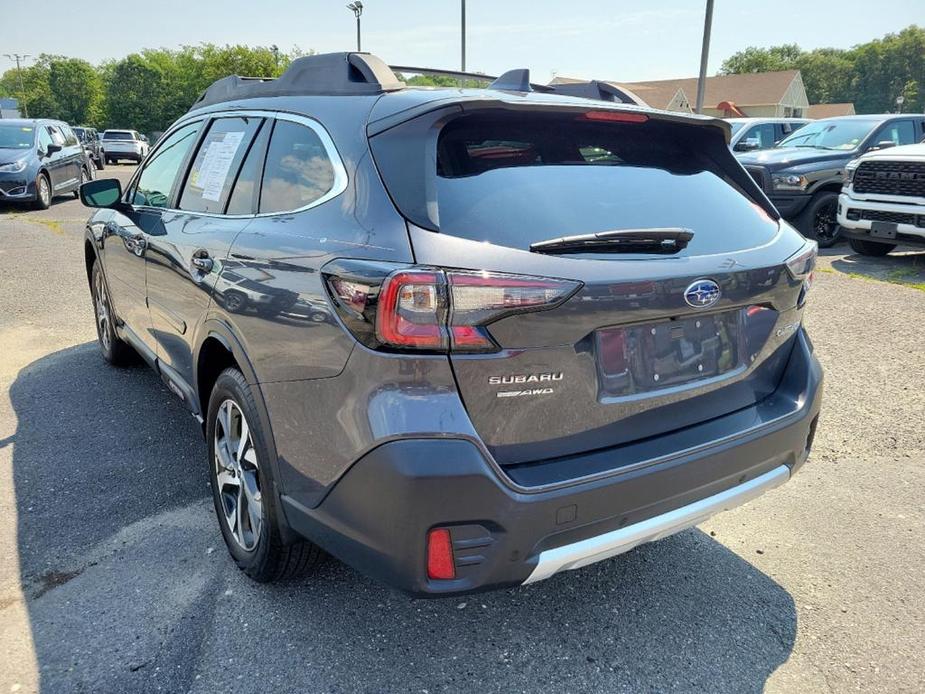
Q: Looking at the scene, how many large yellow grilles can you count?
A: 0